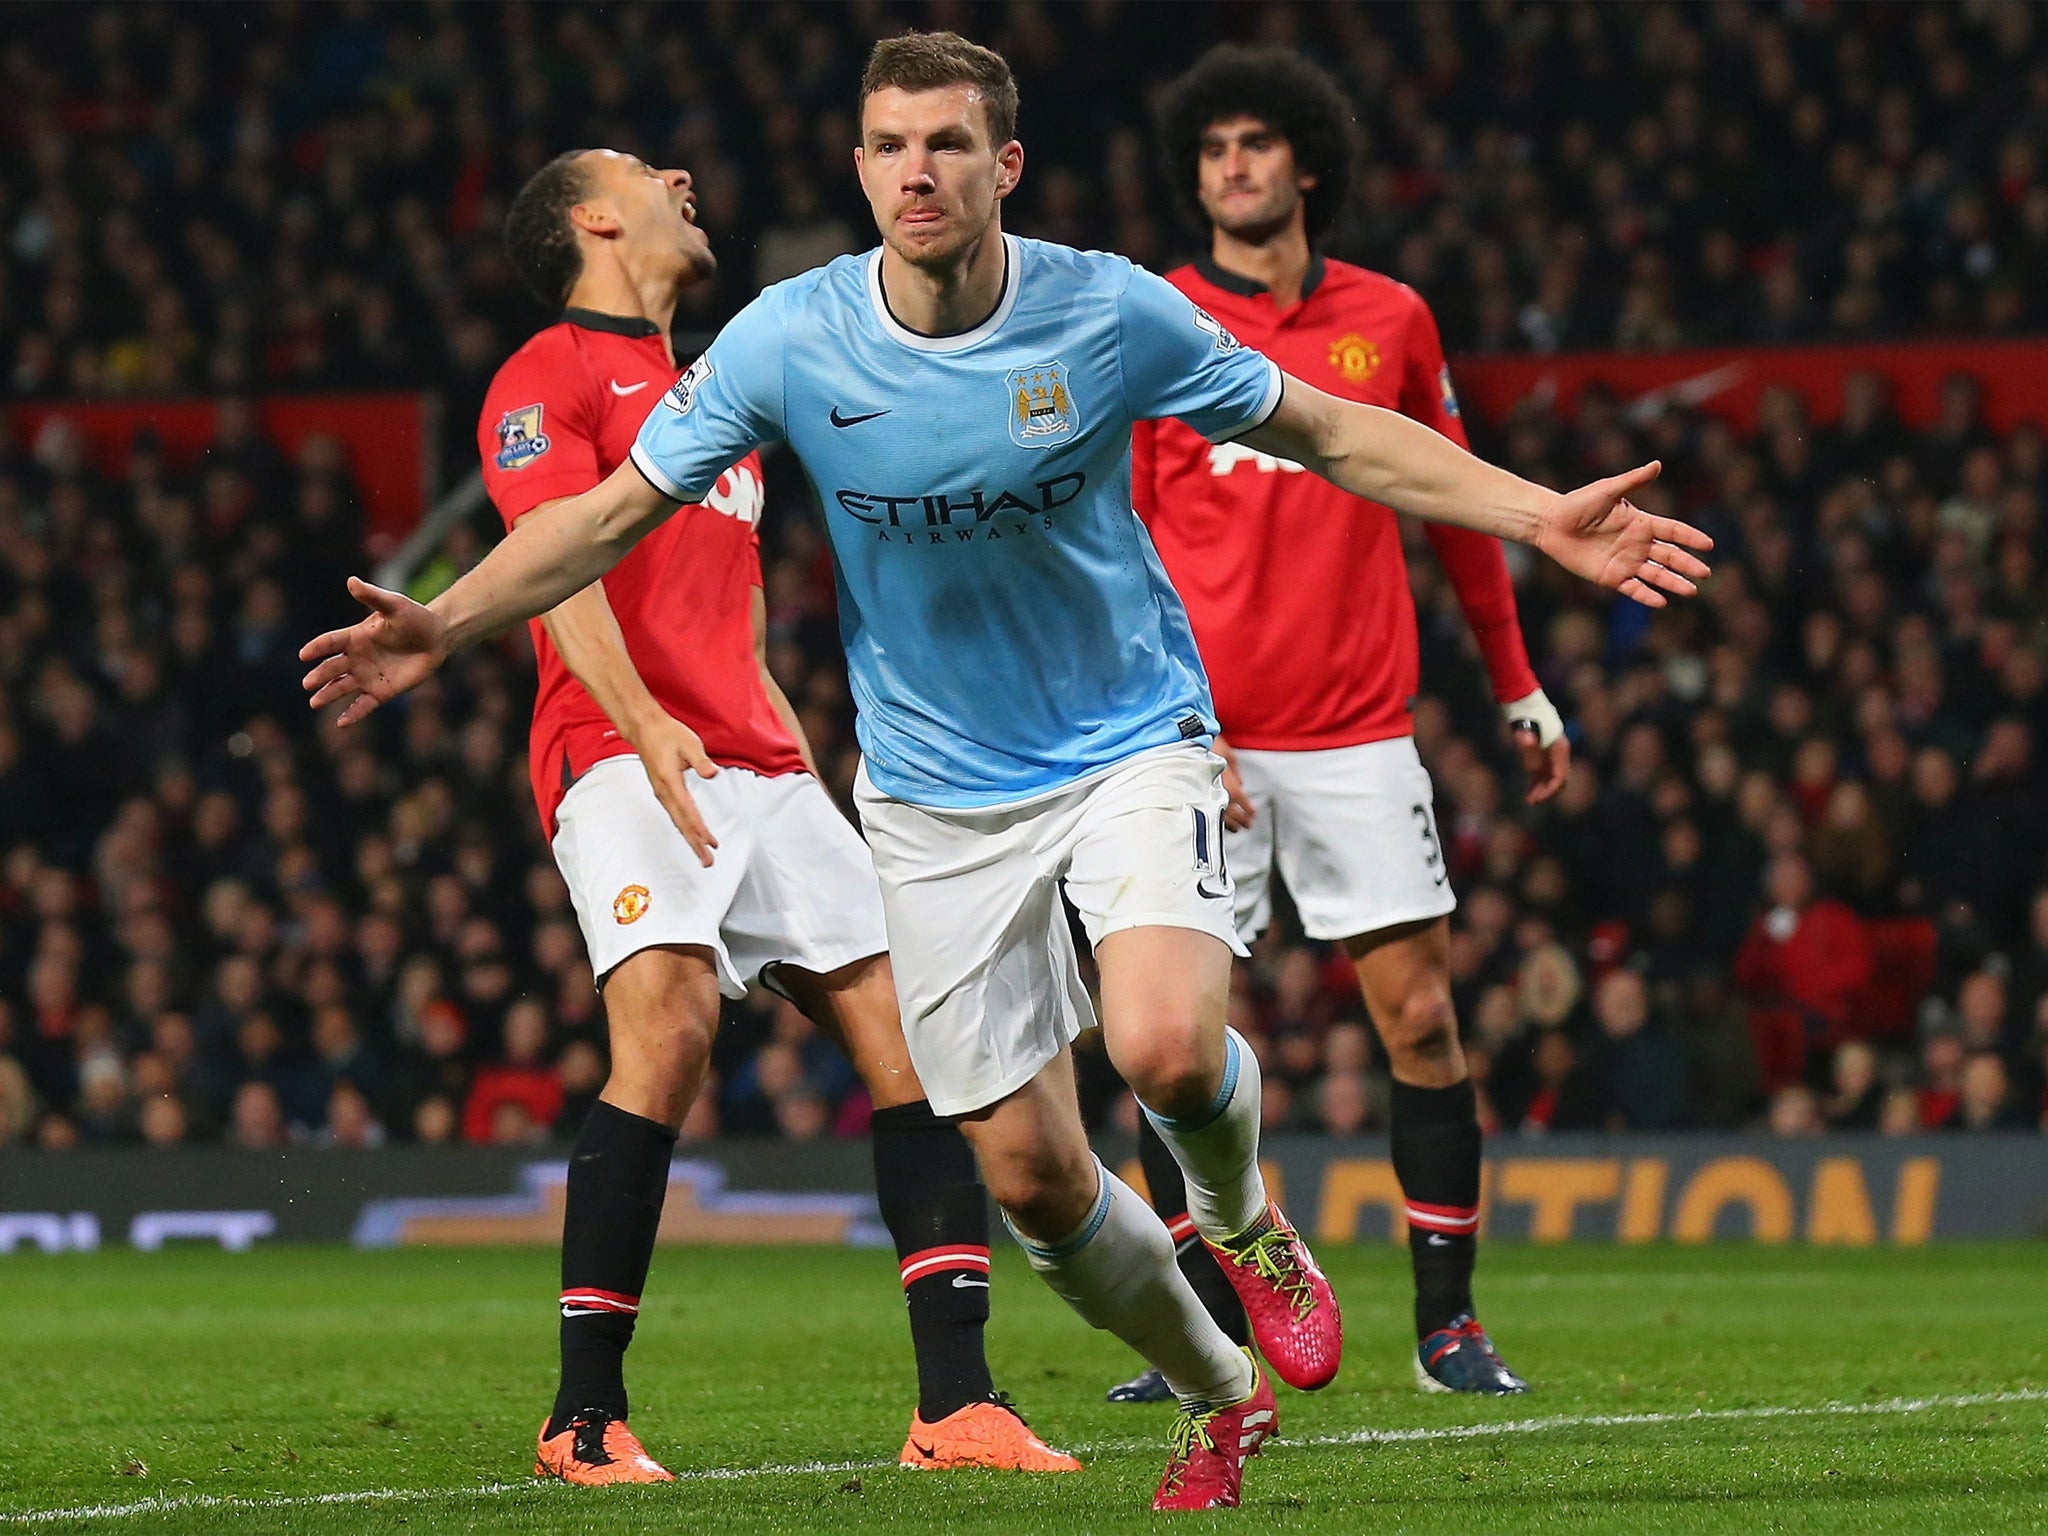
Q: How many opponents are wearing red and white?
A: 2